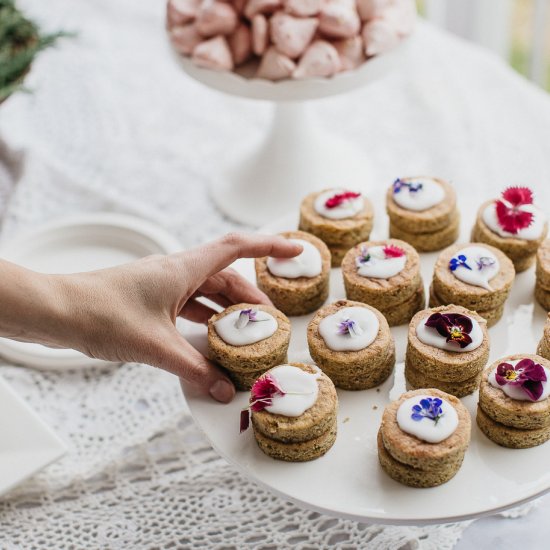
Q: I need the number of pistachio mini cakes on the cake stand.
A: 14